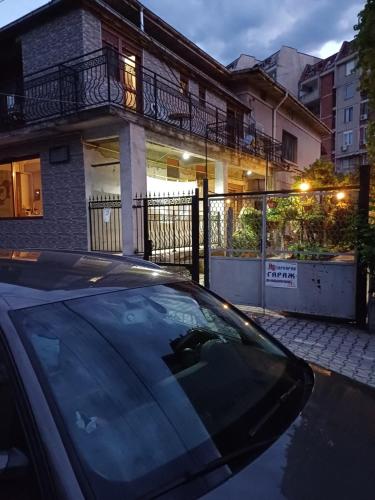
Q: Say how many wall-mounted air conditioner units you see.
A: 2